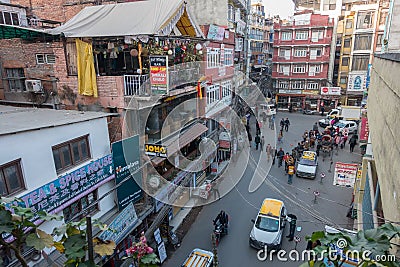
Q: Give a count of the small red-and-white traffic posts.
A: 3